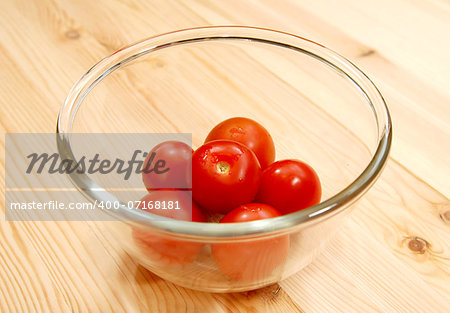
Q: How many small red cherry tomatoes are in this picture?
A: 6